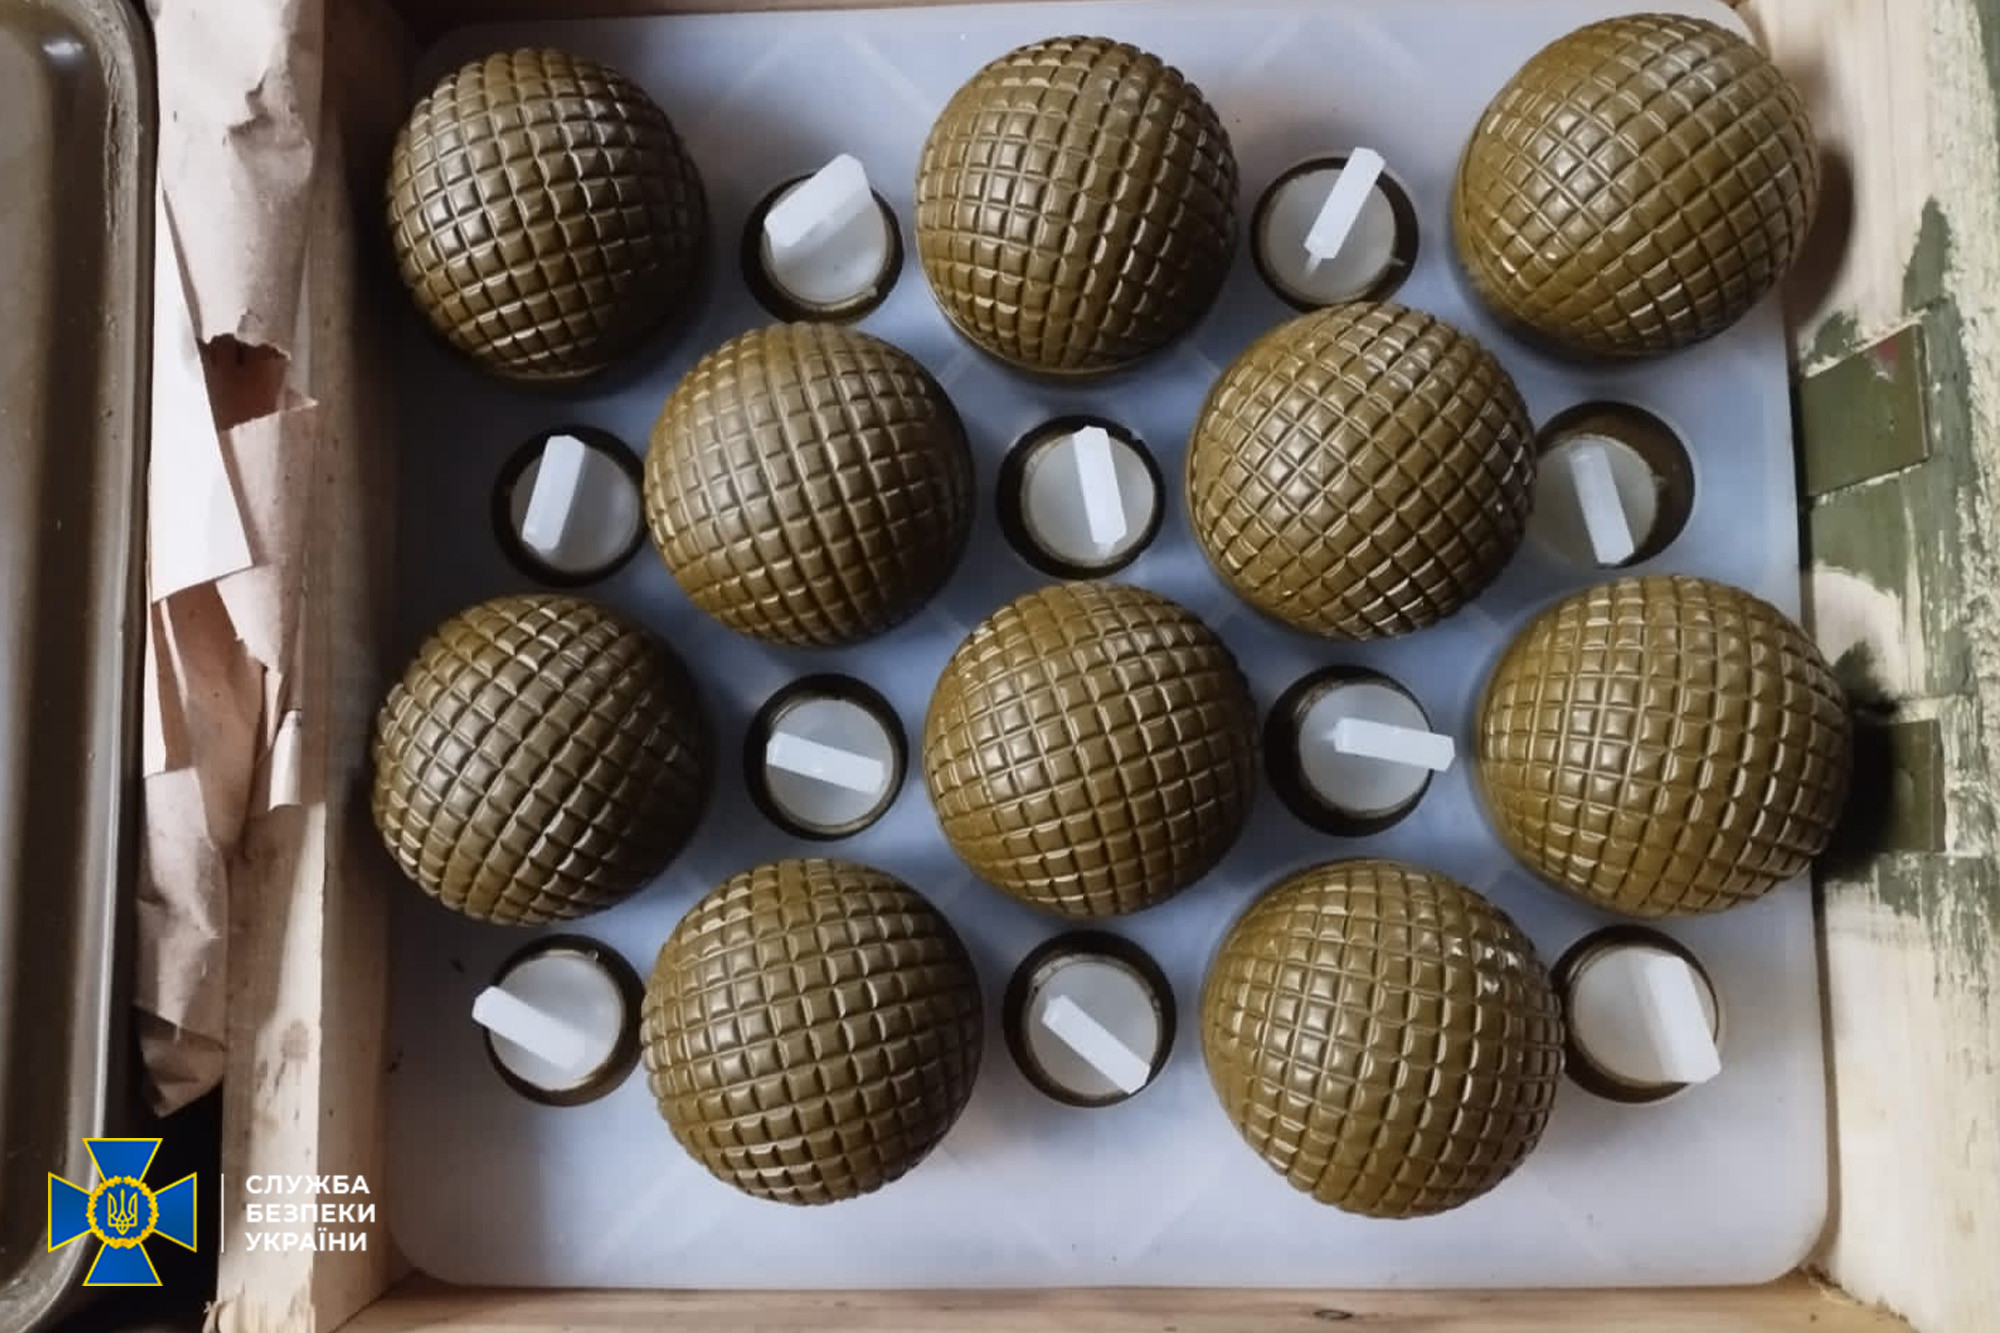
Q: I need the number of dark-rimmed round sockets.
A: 10